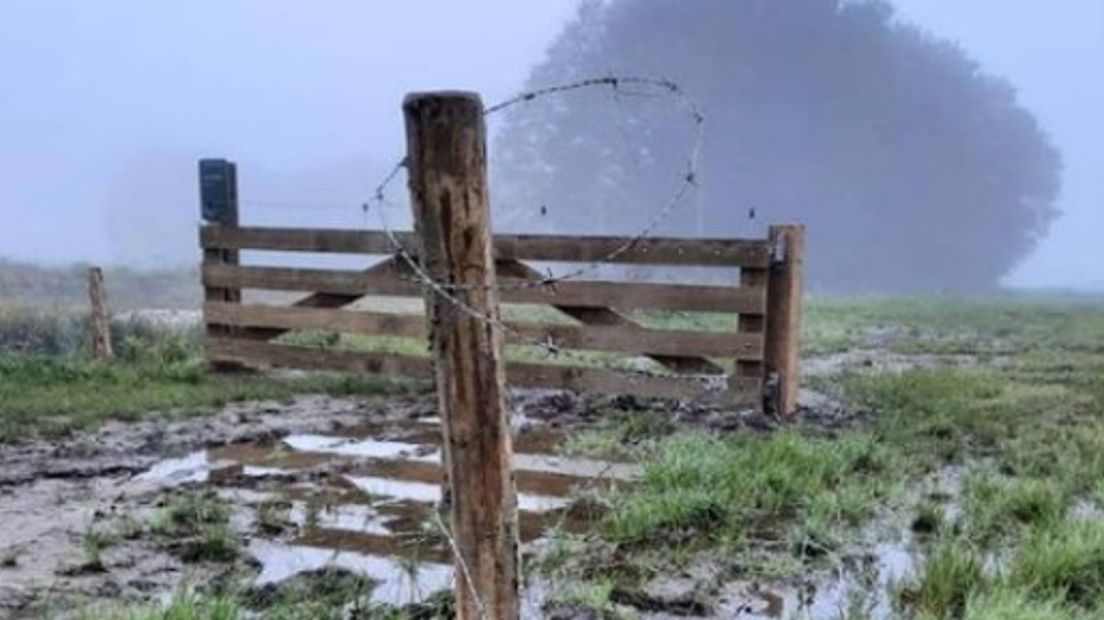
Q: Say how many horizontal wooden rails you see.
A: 4